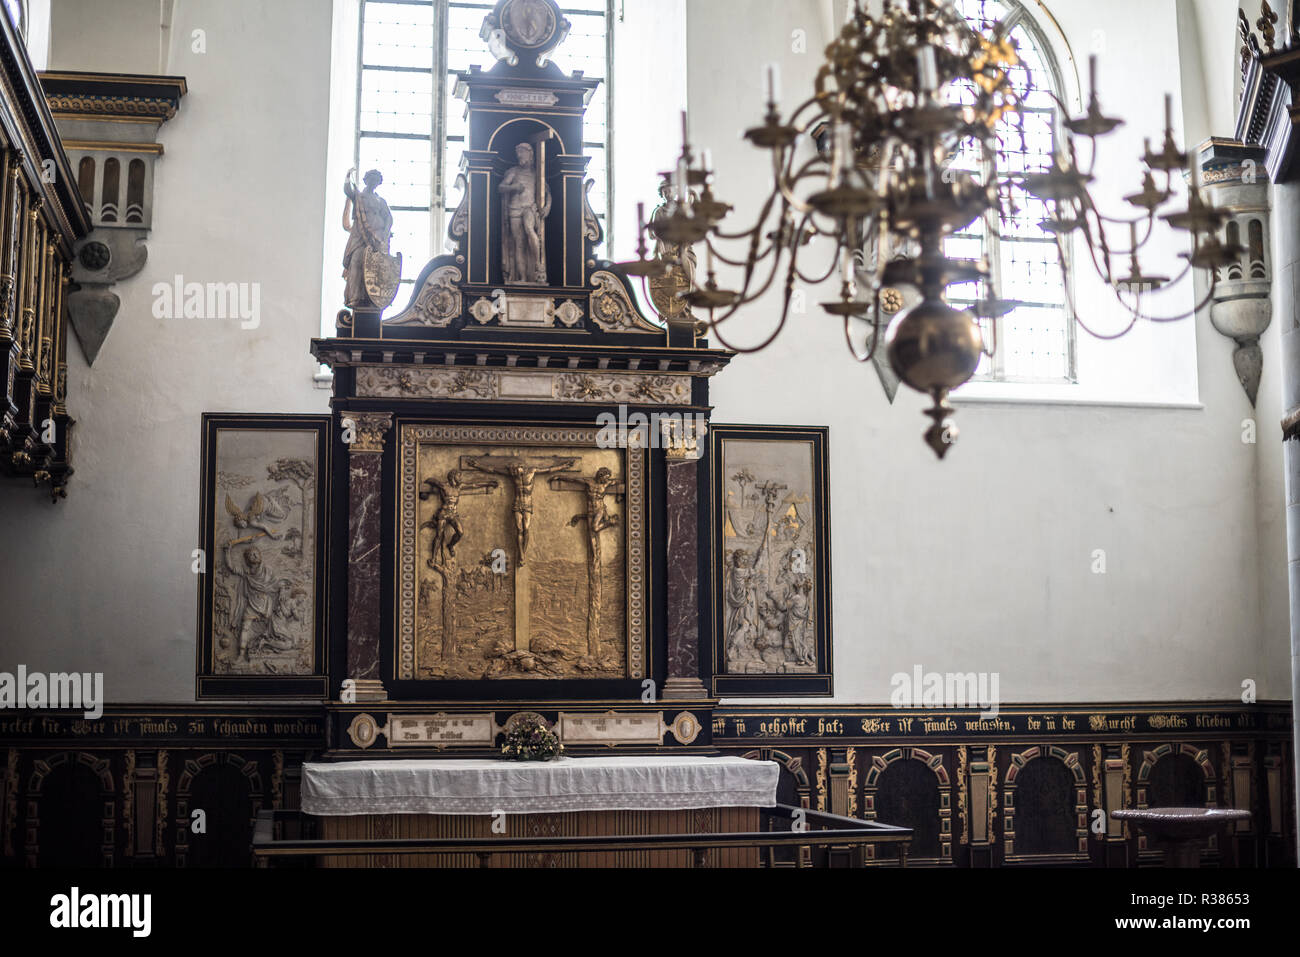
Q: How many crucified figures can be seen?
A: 3